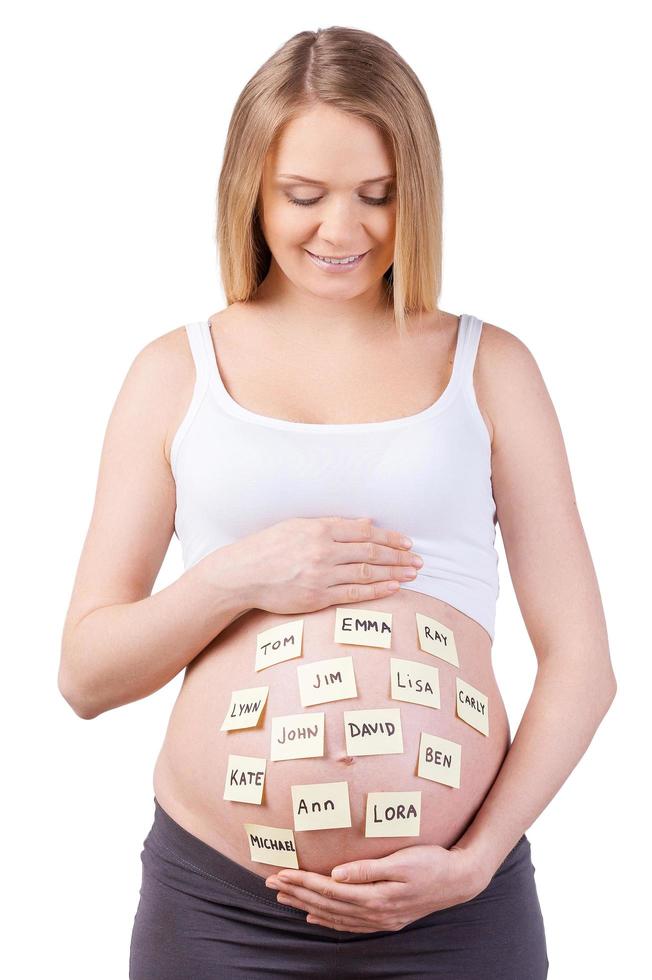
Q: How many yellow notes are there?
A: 14